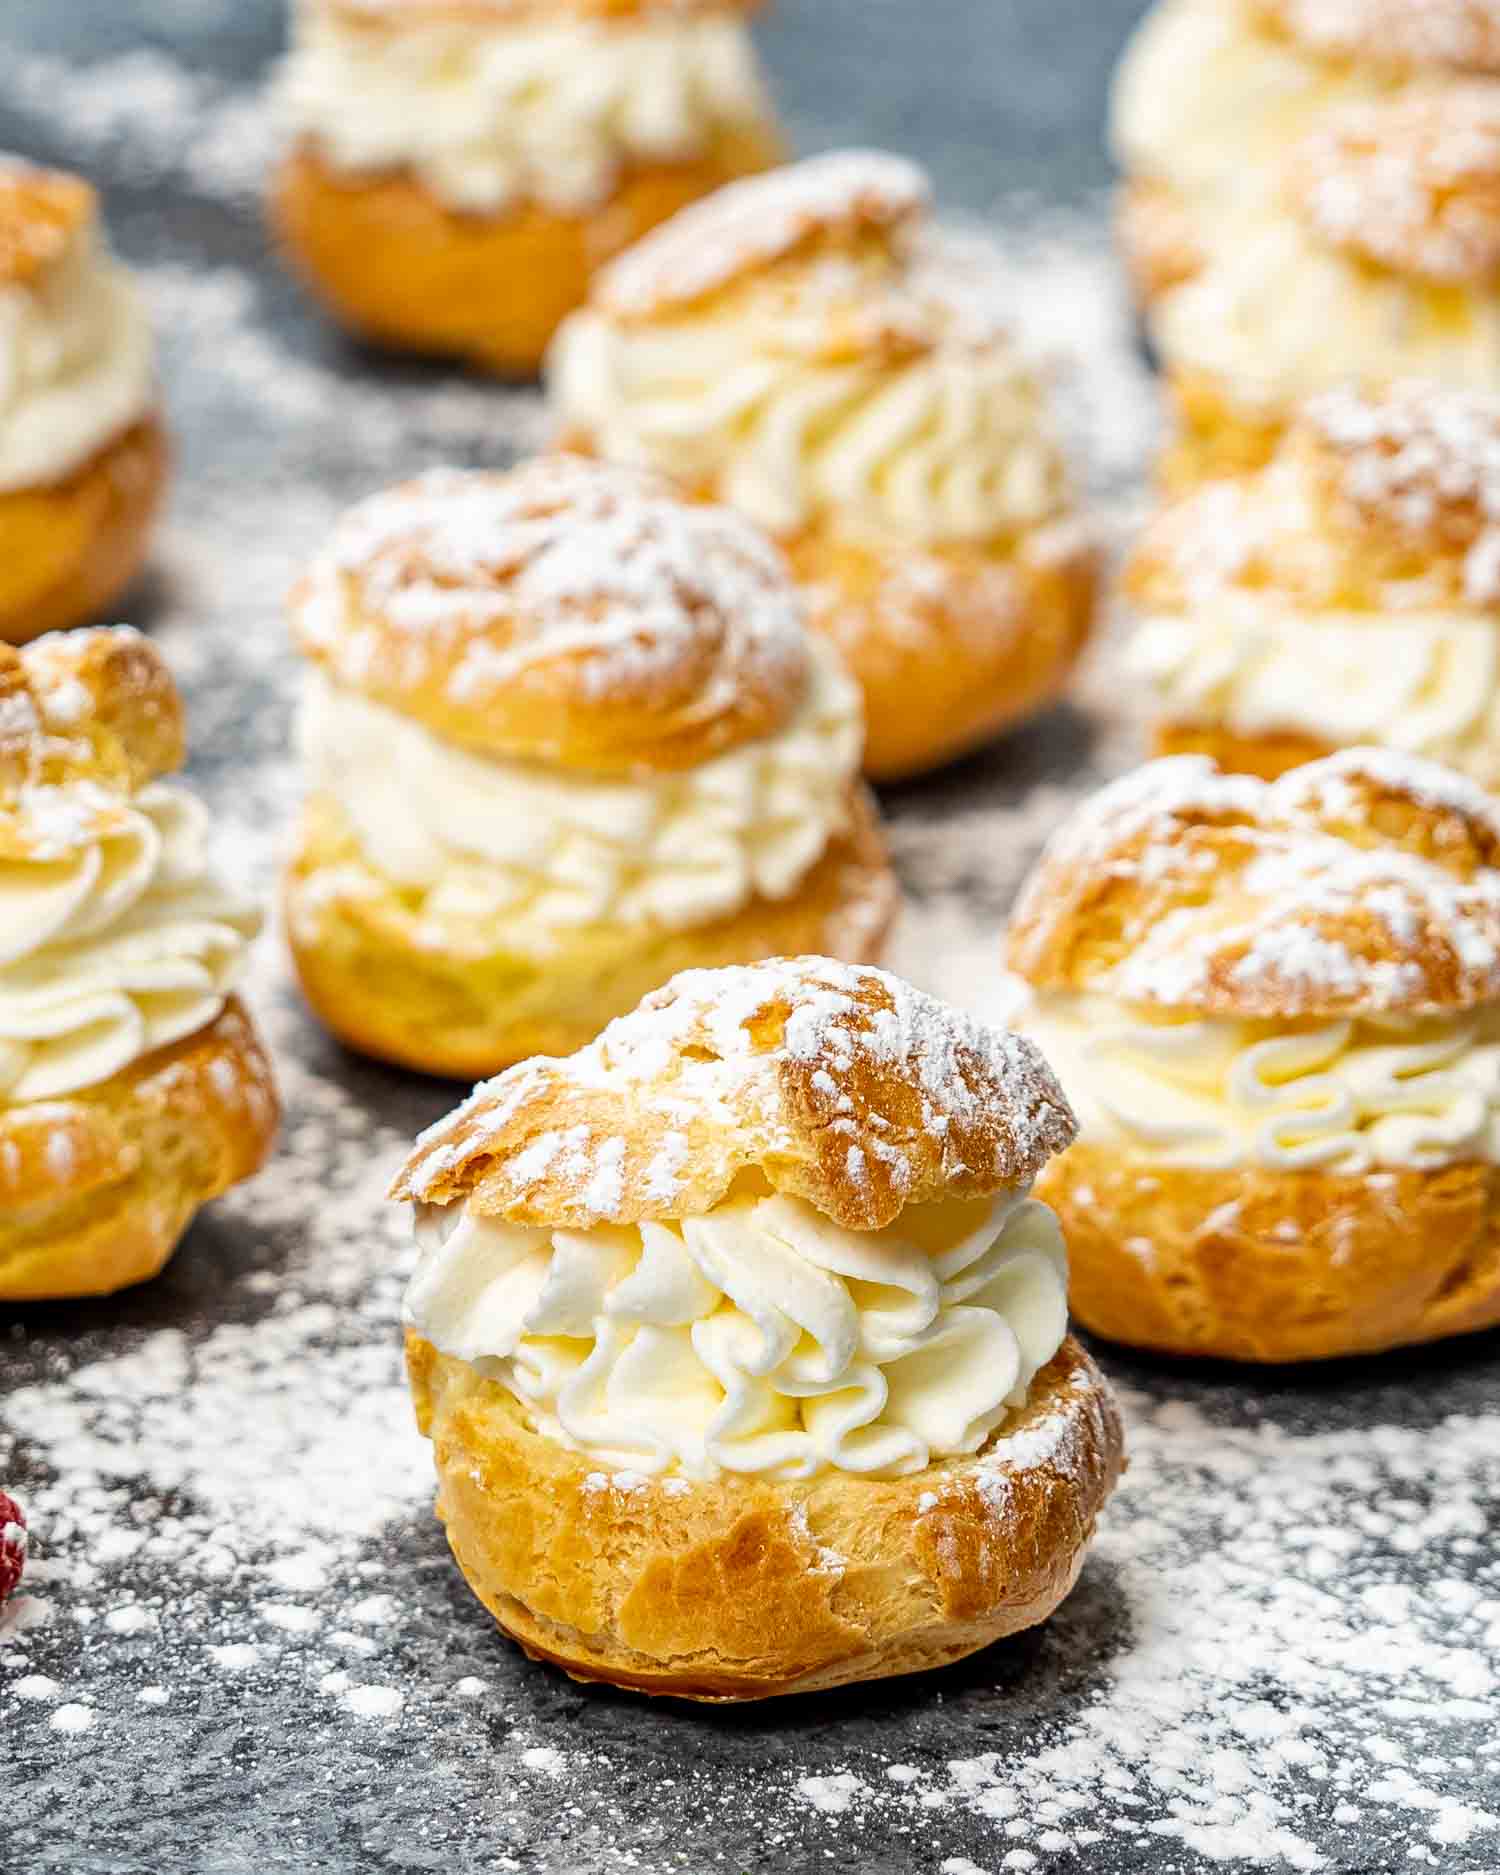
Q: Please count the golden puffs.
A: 10